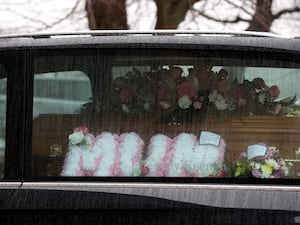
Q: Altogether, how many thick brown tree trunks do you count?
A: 3